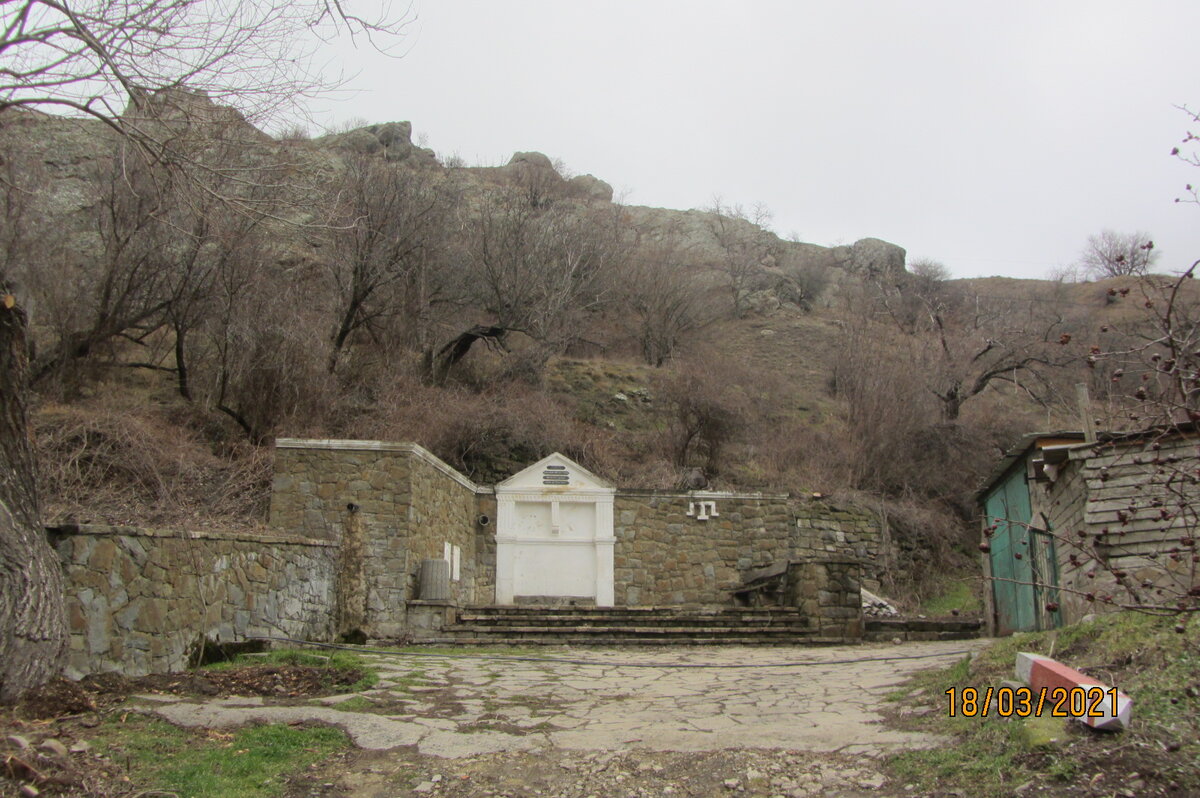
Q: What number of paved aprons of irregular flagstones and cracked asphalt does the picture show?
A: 1